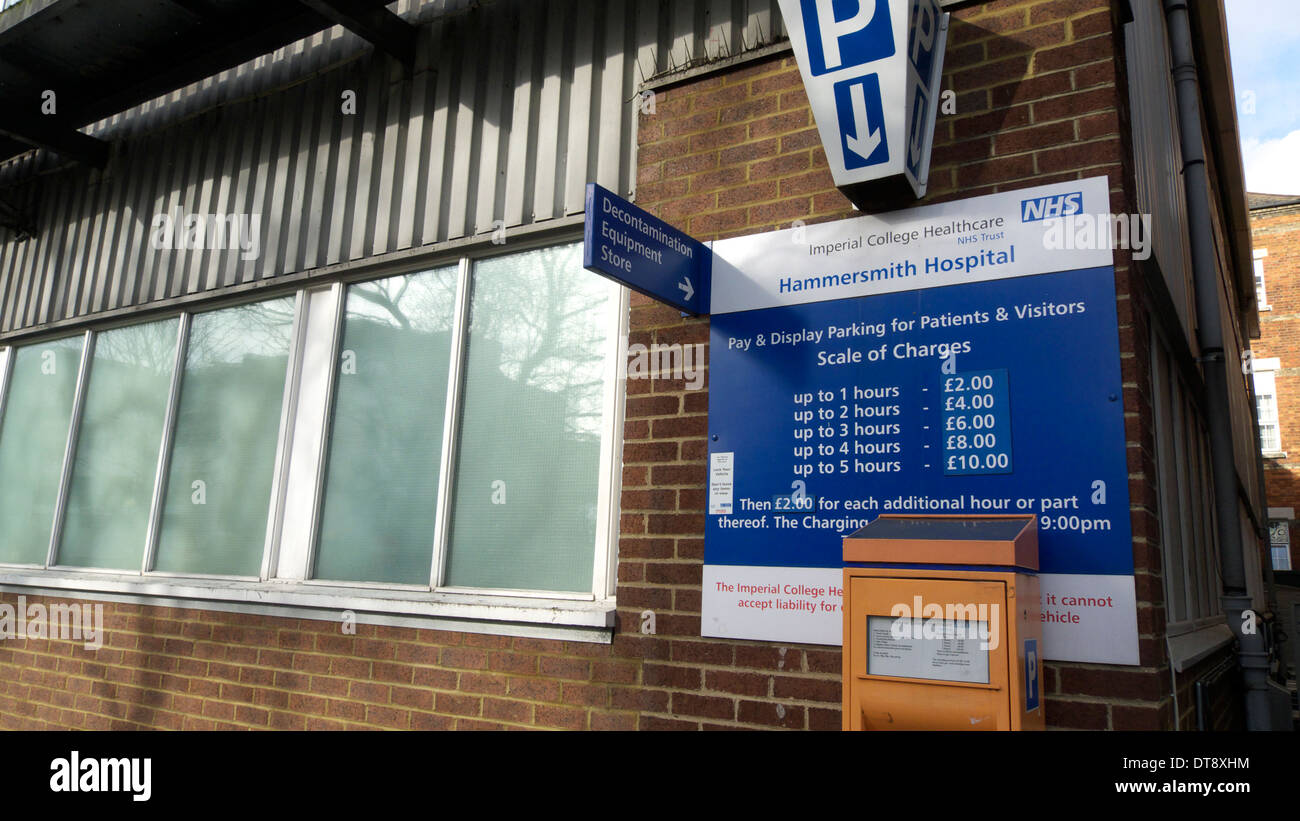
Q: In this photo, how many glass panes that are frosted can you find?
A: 5